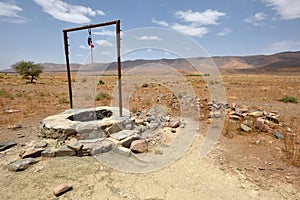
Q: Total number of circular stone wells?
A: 1